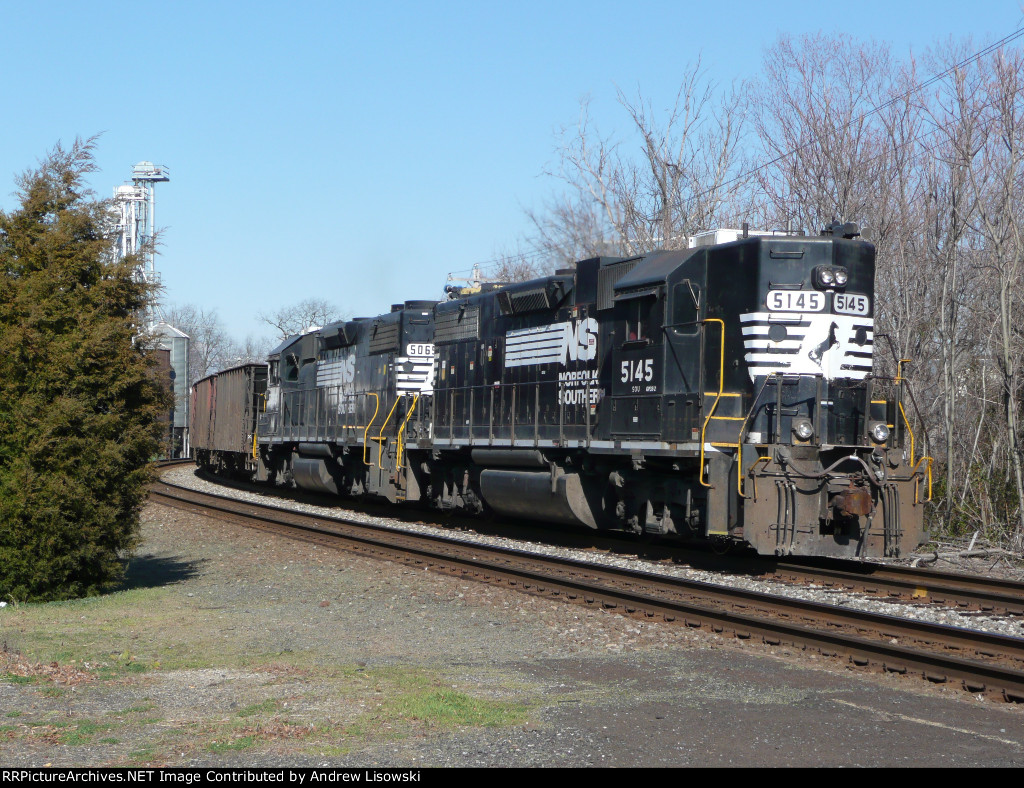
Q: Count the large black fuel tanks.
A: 2